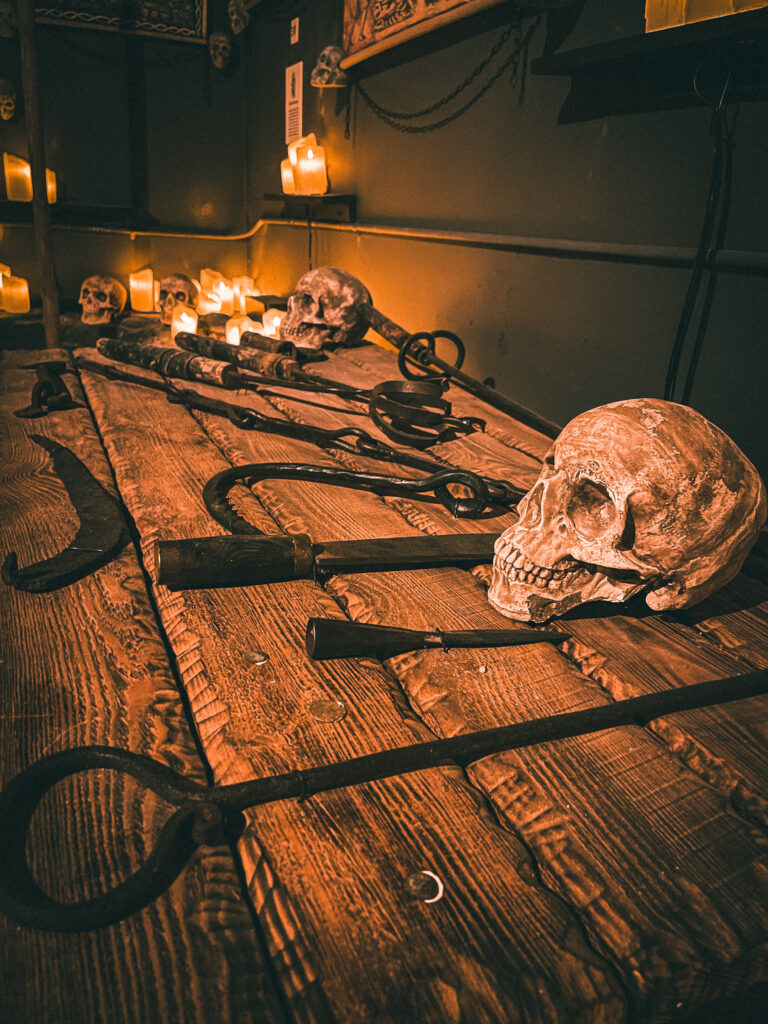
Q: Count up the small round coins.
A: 3